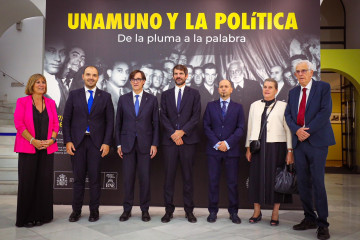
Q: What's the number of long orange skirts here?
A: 0